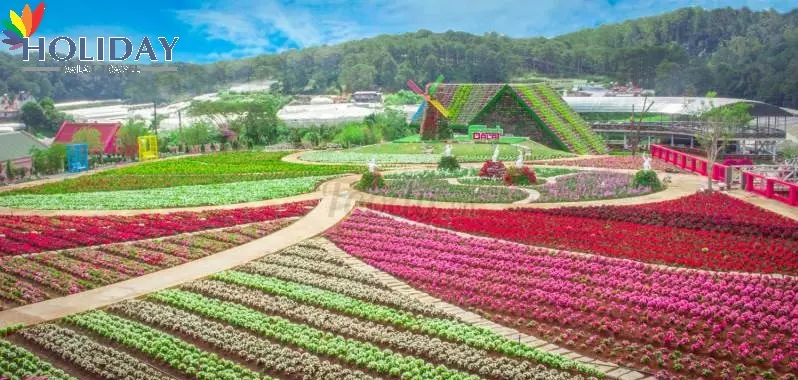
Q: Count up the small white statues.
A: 5